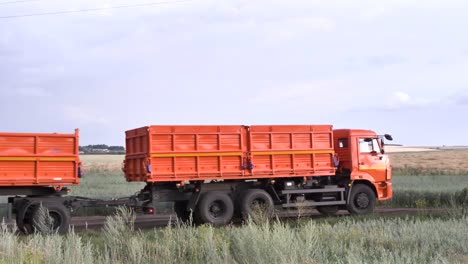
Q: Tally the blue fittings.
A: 5